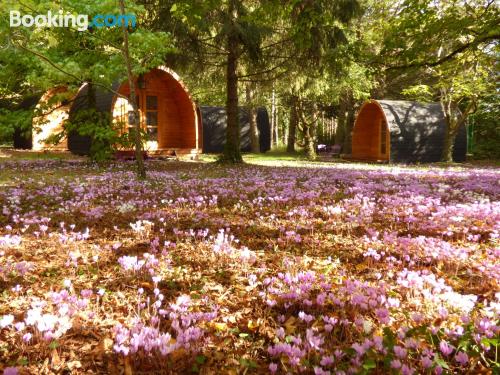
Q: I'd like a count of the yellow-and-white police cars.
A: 0